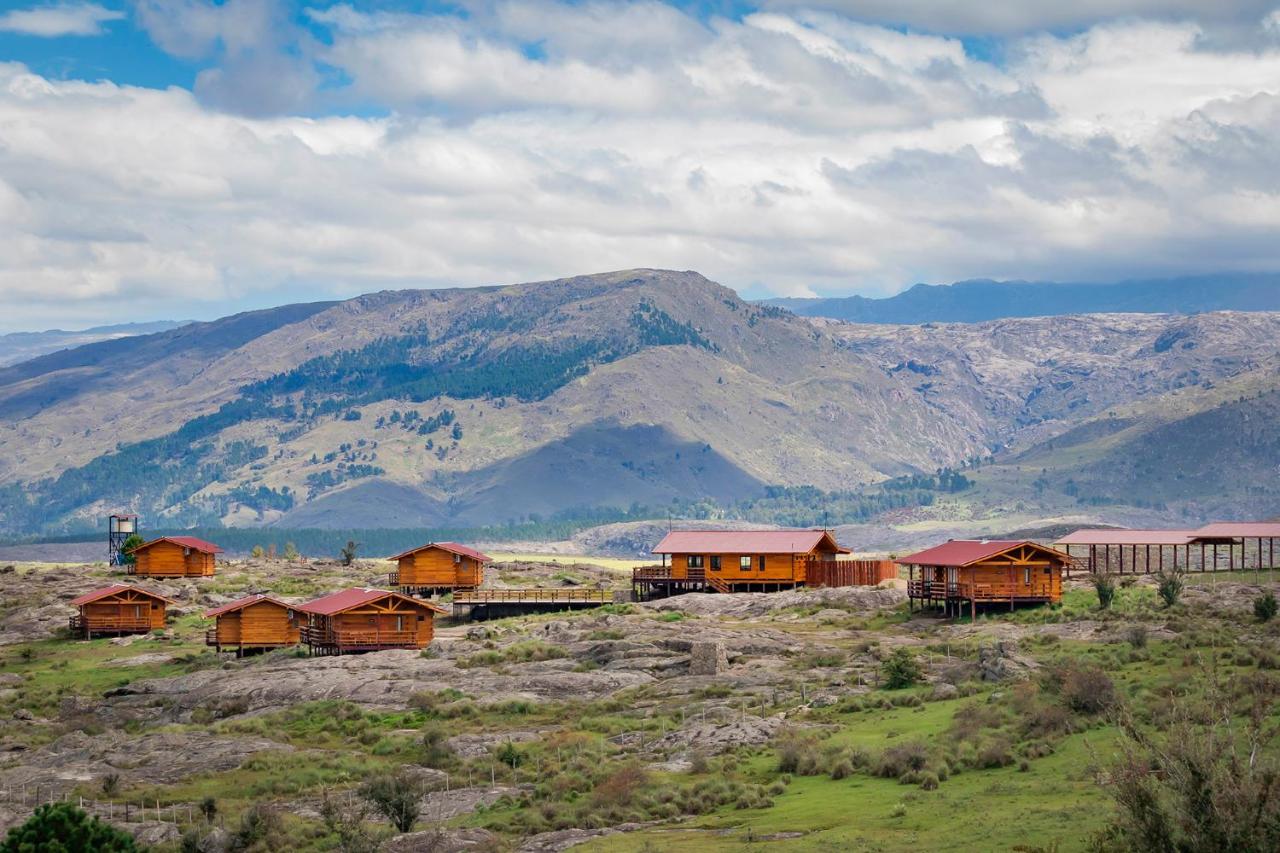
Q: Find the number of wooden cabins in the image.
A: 7